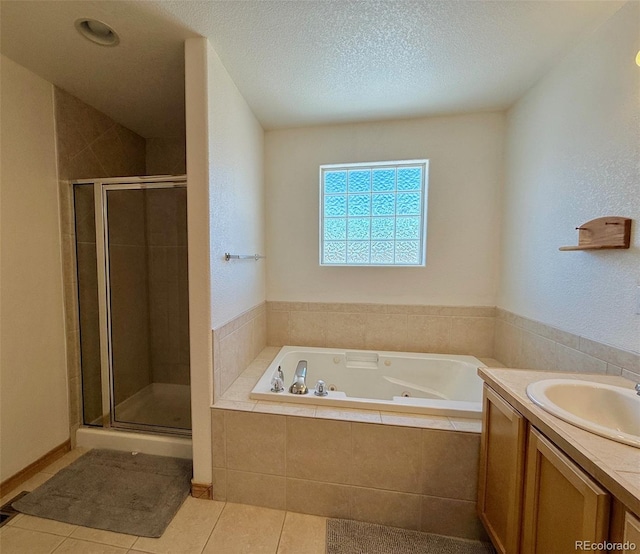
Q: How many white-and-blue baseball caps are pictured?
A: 0